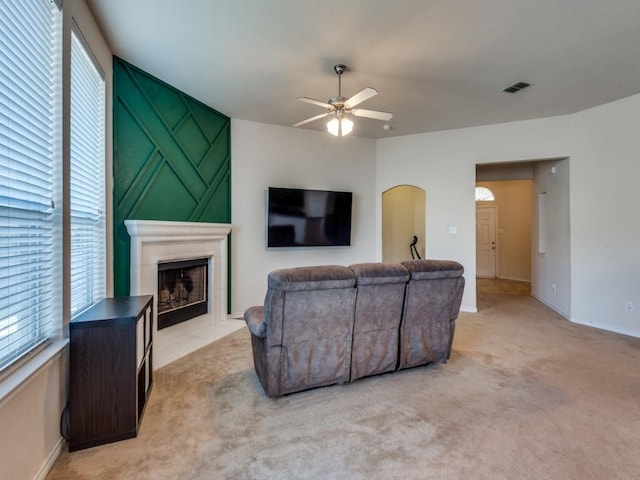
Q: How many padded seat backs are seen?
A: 3